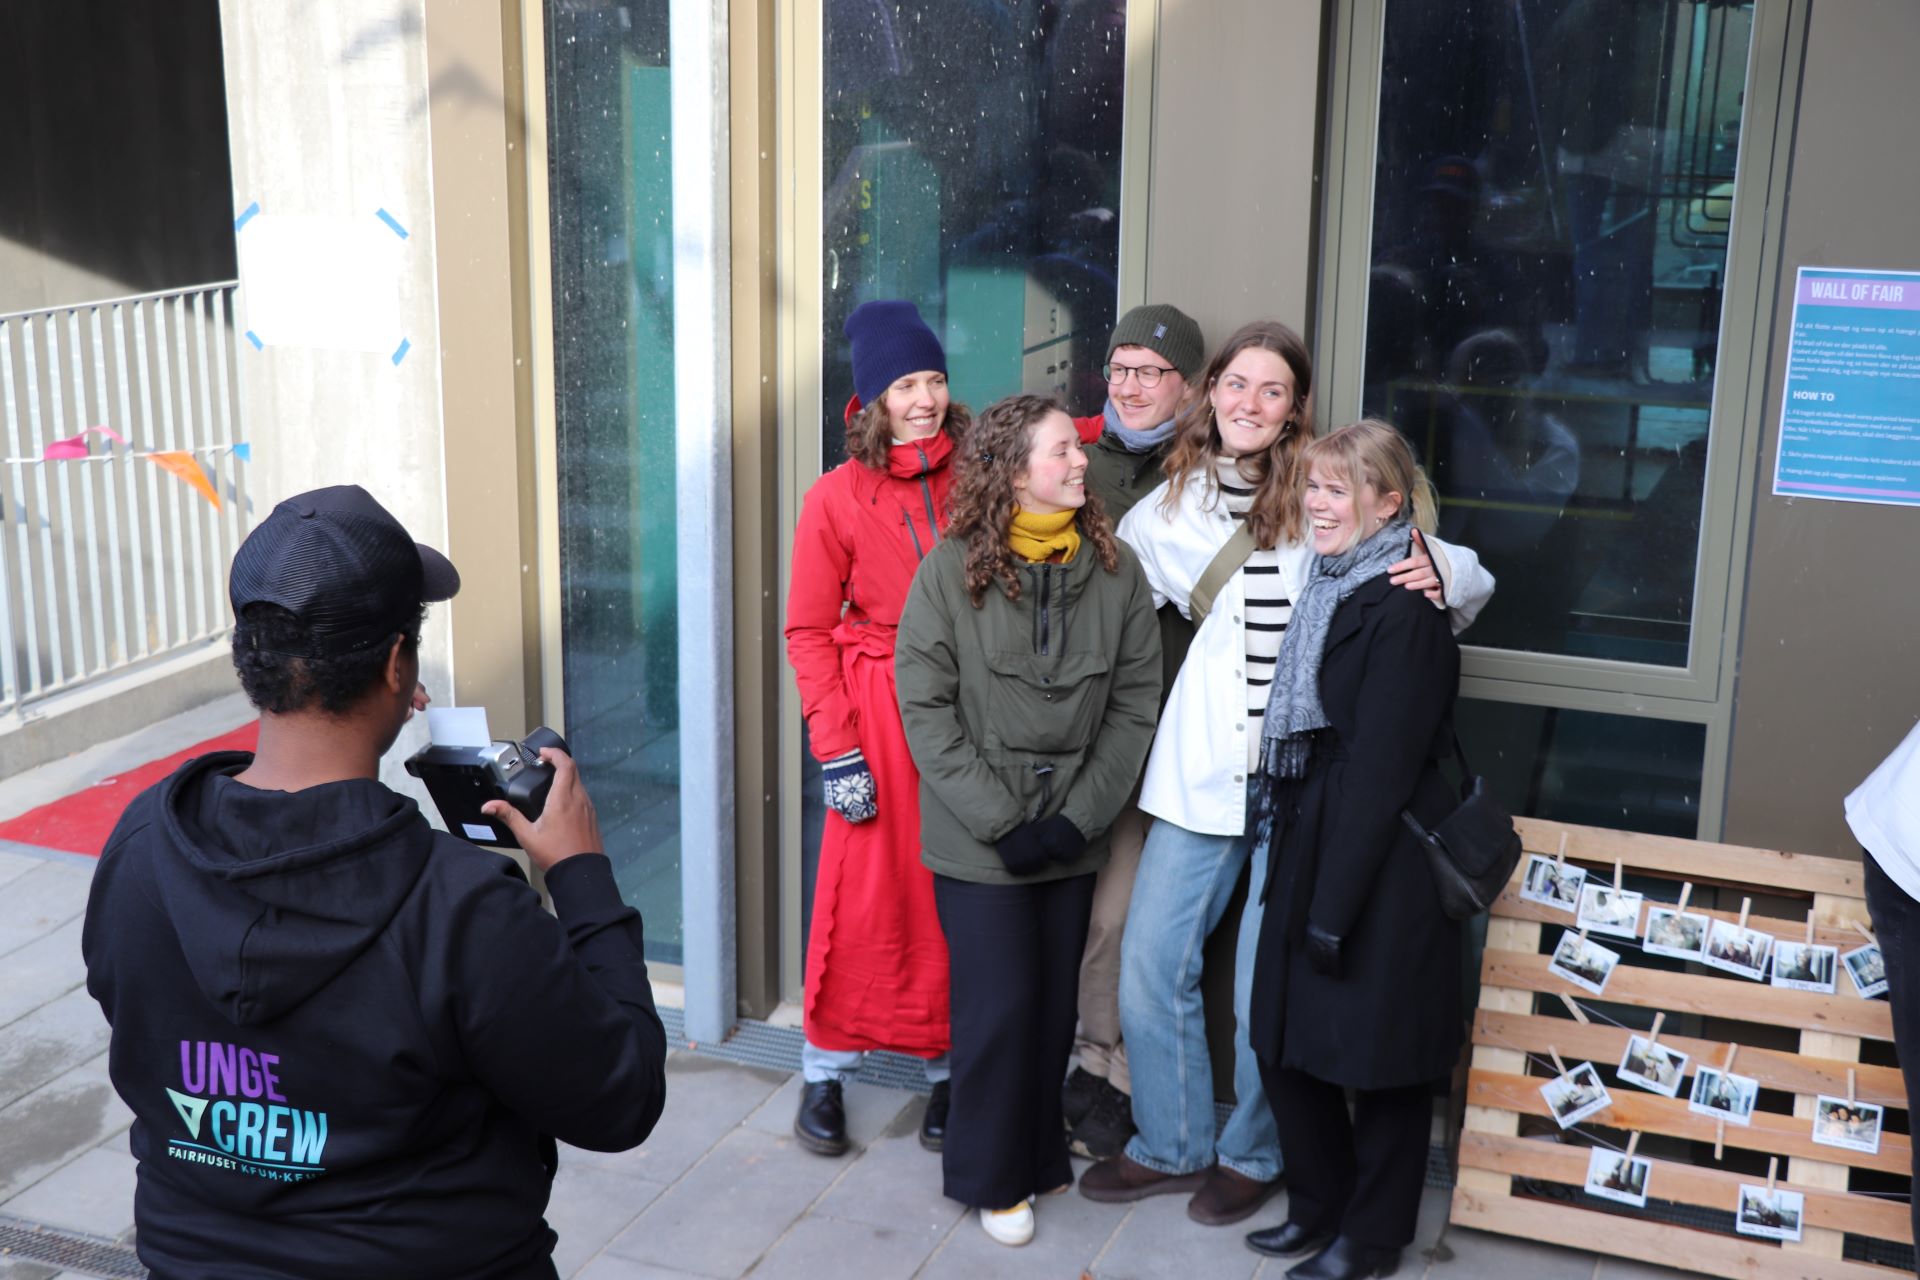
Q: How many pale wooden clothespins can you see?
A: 15